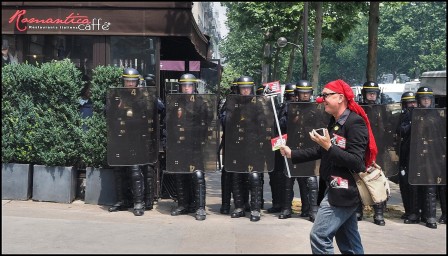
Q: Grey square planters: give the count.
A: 3